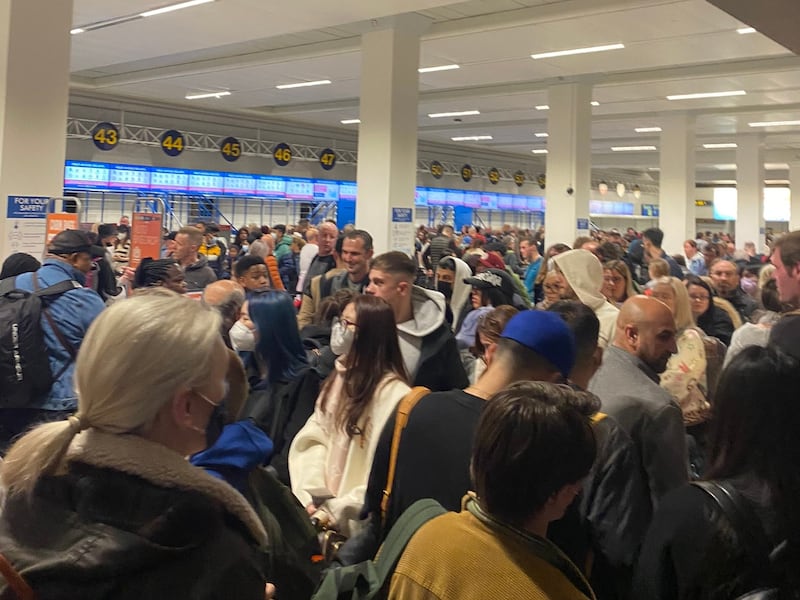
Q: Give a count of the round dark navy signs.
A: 10